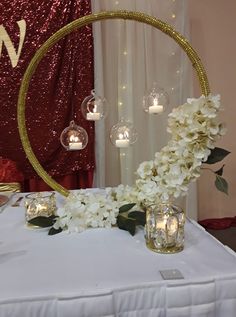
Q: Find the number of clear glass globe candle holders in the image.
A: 4